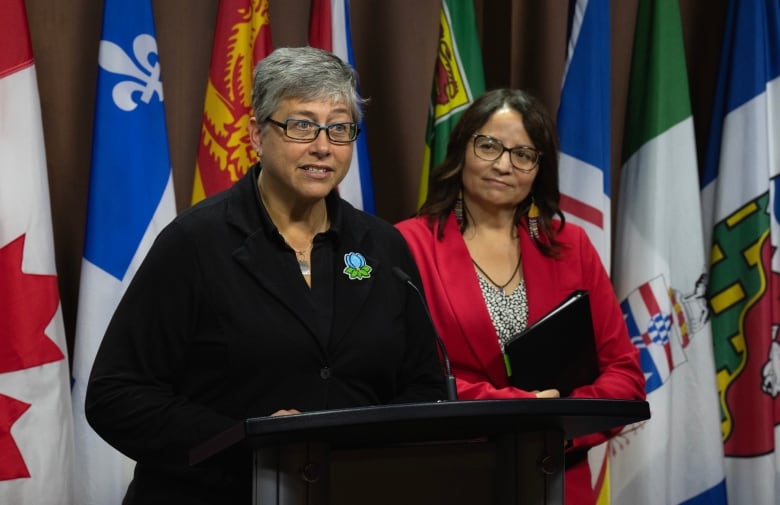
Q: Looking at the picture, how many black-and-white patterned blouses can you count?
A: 1